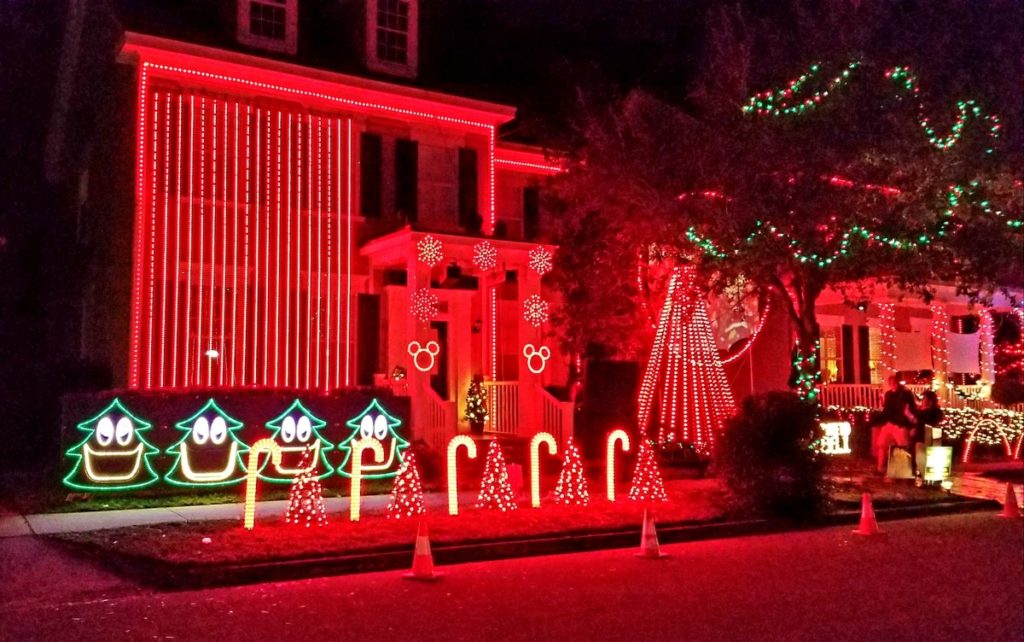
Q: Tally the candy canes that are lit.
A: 5